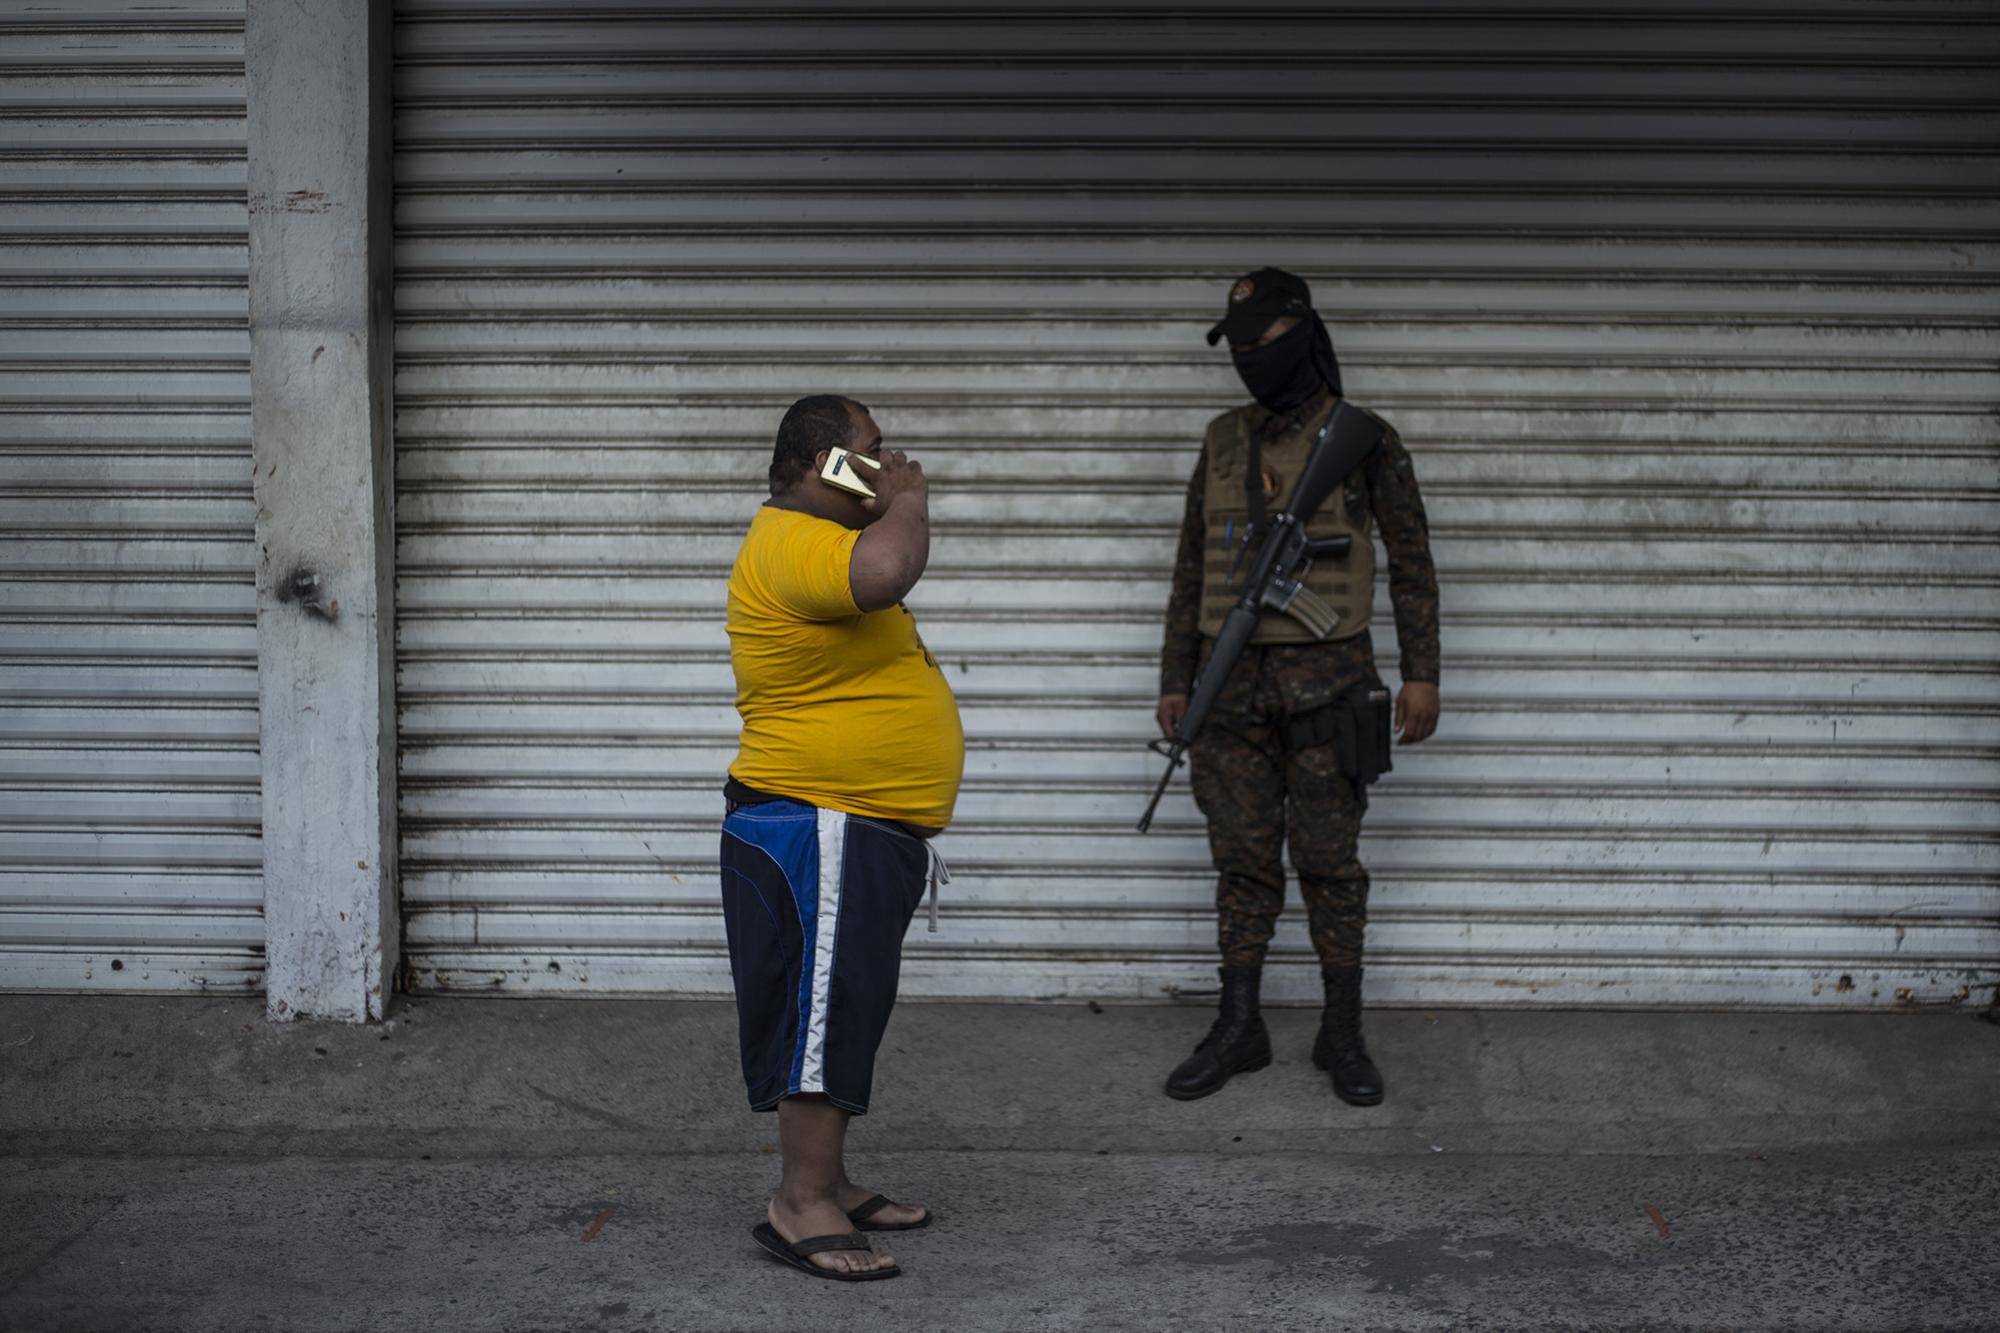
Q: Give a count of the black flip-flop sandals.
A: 2